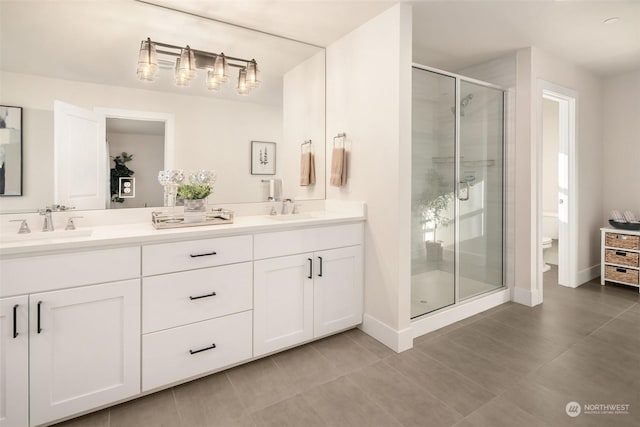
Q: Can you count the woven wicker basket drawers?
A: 3